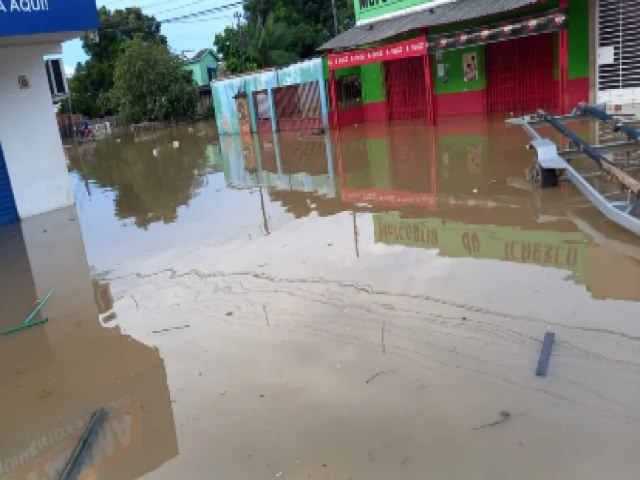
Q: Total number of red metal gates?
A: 2